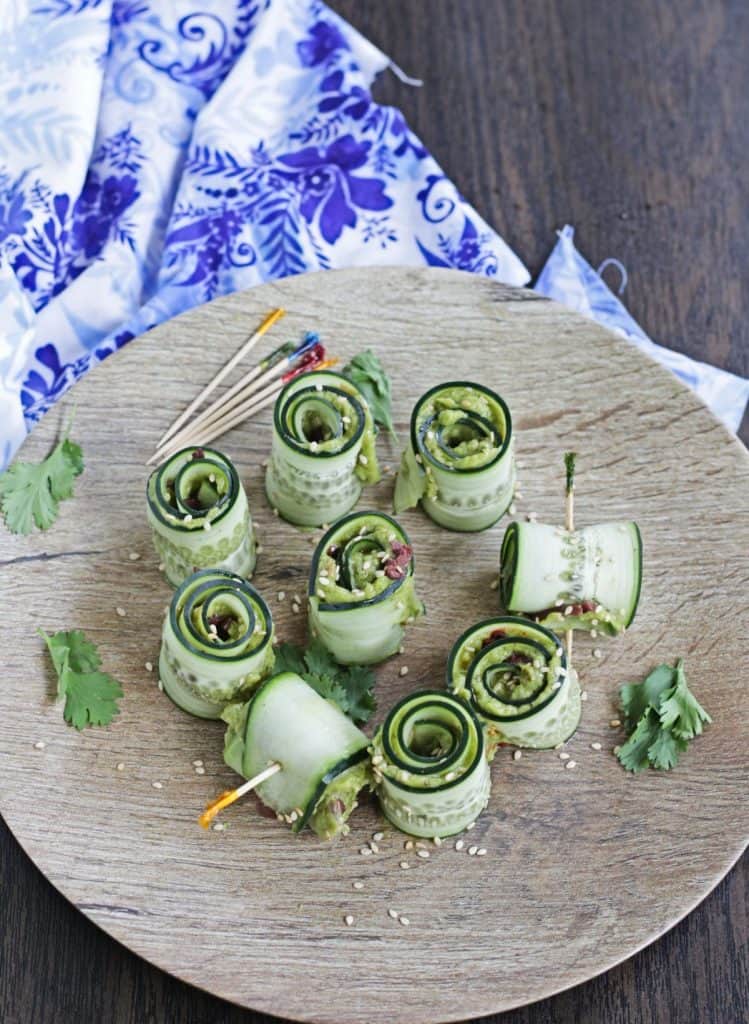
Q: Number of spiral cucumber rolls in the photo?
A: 9